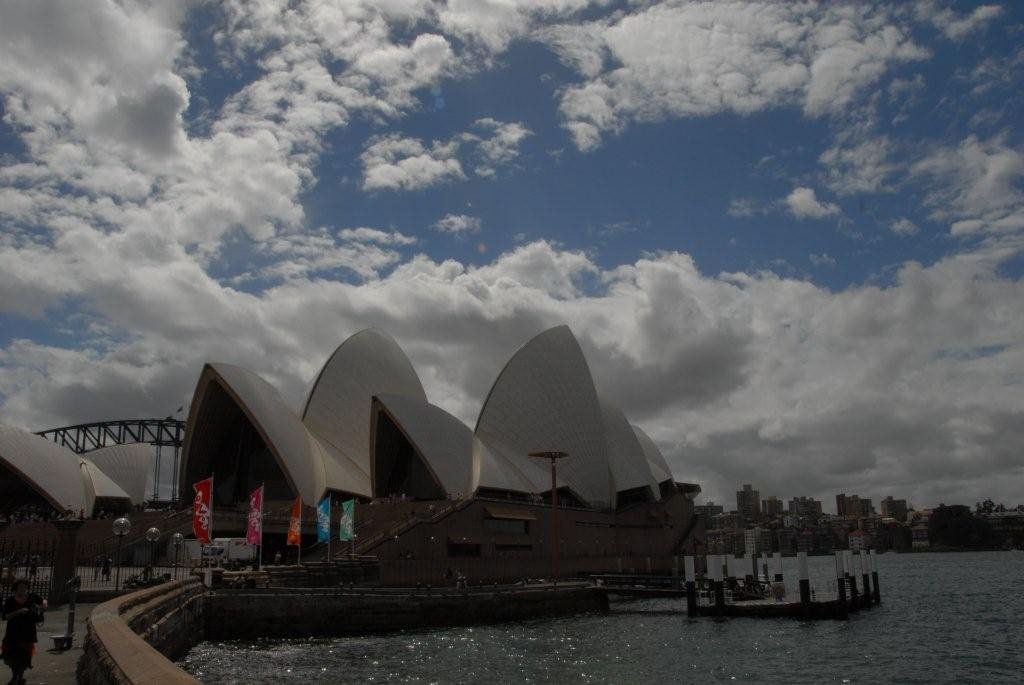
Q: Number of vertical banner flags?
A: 5